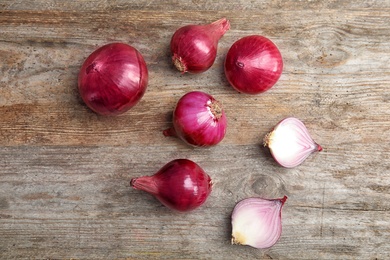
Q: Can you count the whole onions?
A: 5